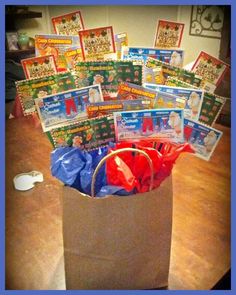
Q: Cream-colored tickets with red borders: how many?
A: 5